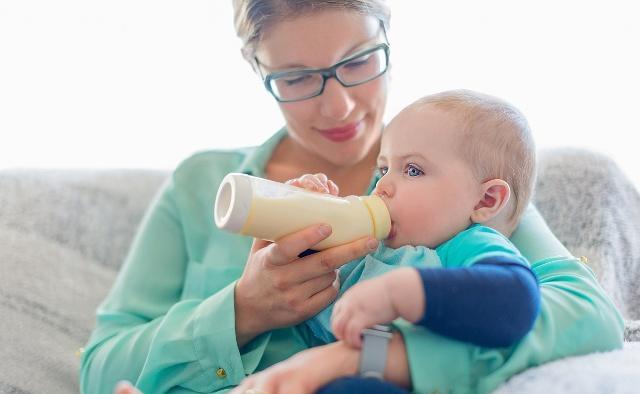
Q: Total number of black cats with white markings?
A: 0